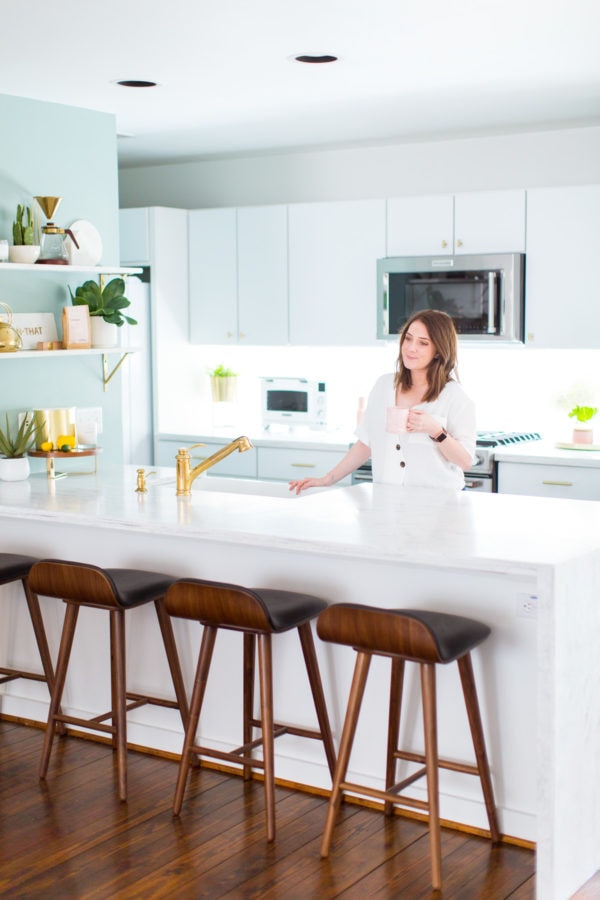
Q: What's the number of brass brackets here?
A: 2